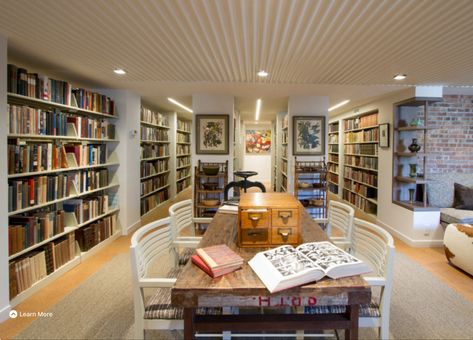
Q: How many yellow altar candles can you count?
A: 0